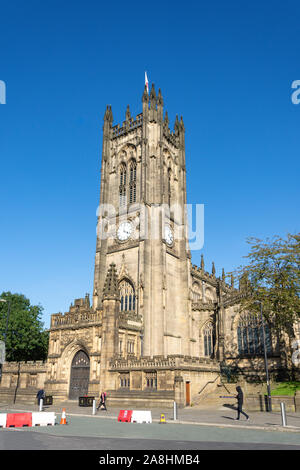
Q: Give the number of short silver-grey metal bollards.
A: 4